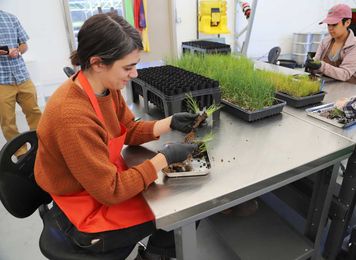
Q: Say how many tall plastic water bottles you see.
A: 0